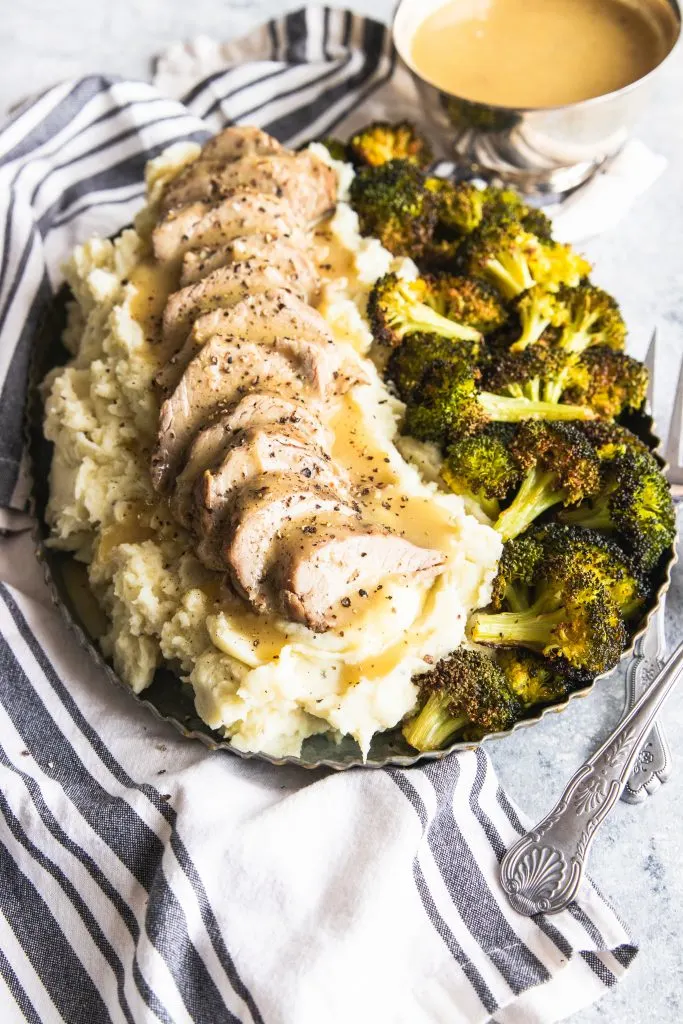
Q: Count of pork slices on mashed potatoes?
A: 11